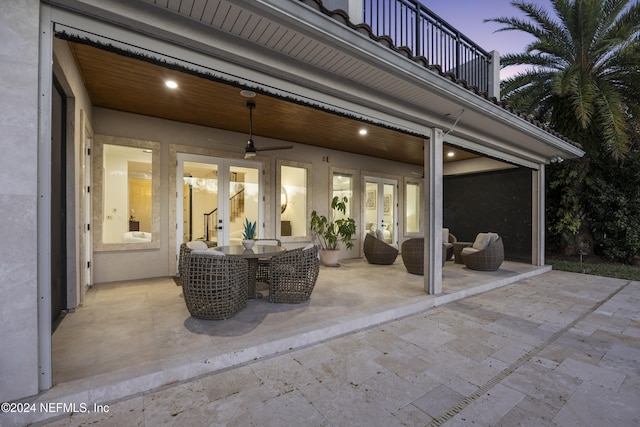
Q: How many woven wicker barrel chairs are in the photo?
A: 8